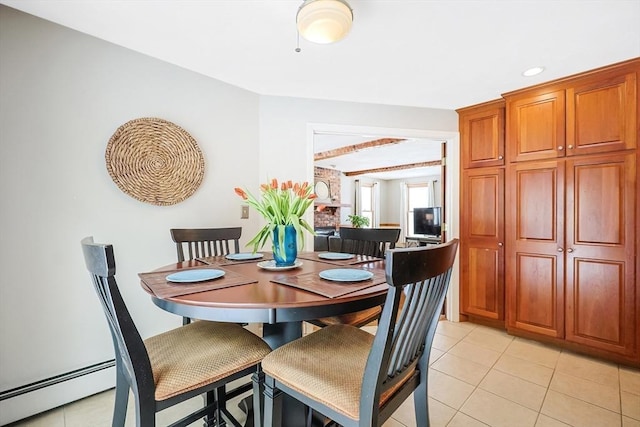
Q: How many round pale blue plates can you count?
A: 4